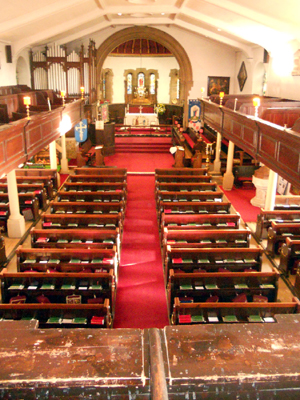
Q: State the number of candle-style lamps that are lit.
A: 6